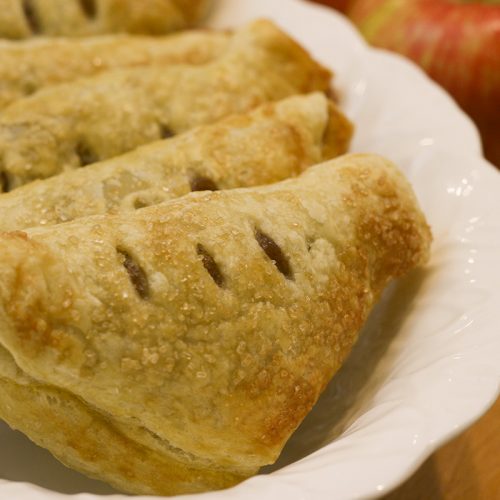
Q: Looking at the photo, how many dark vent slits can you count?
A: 9